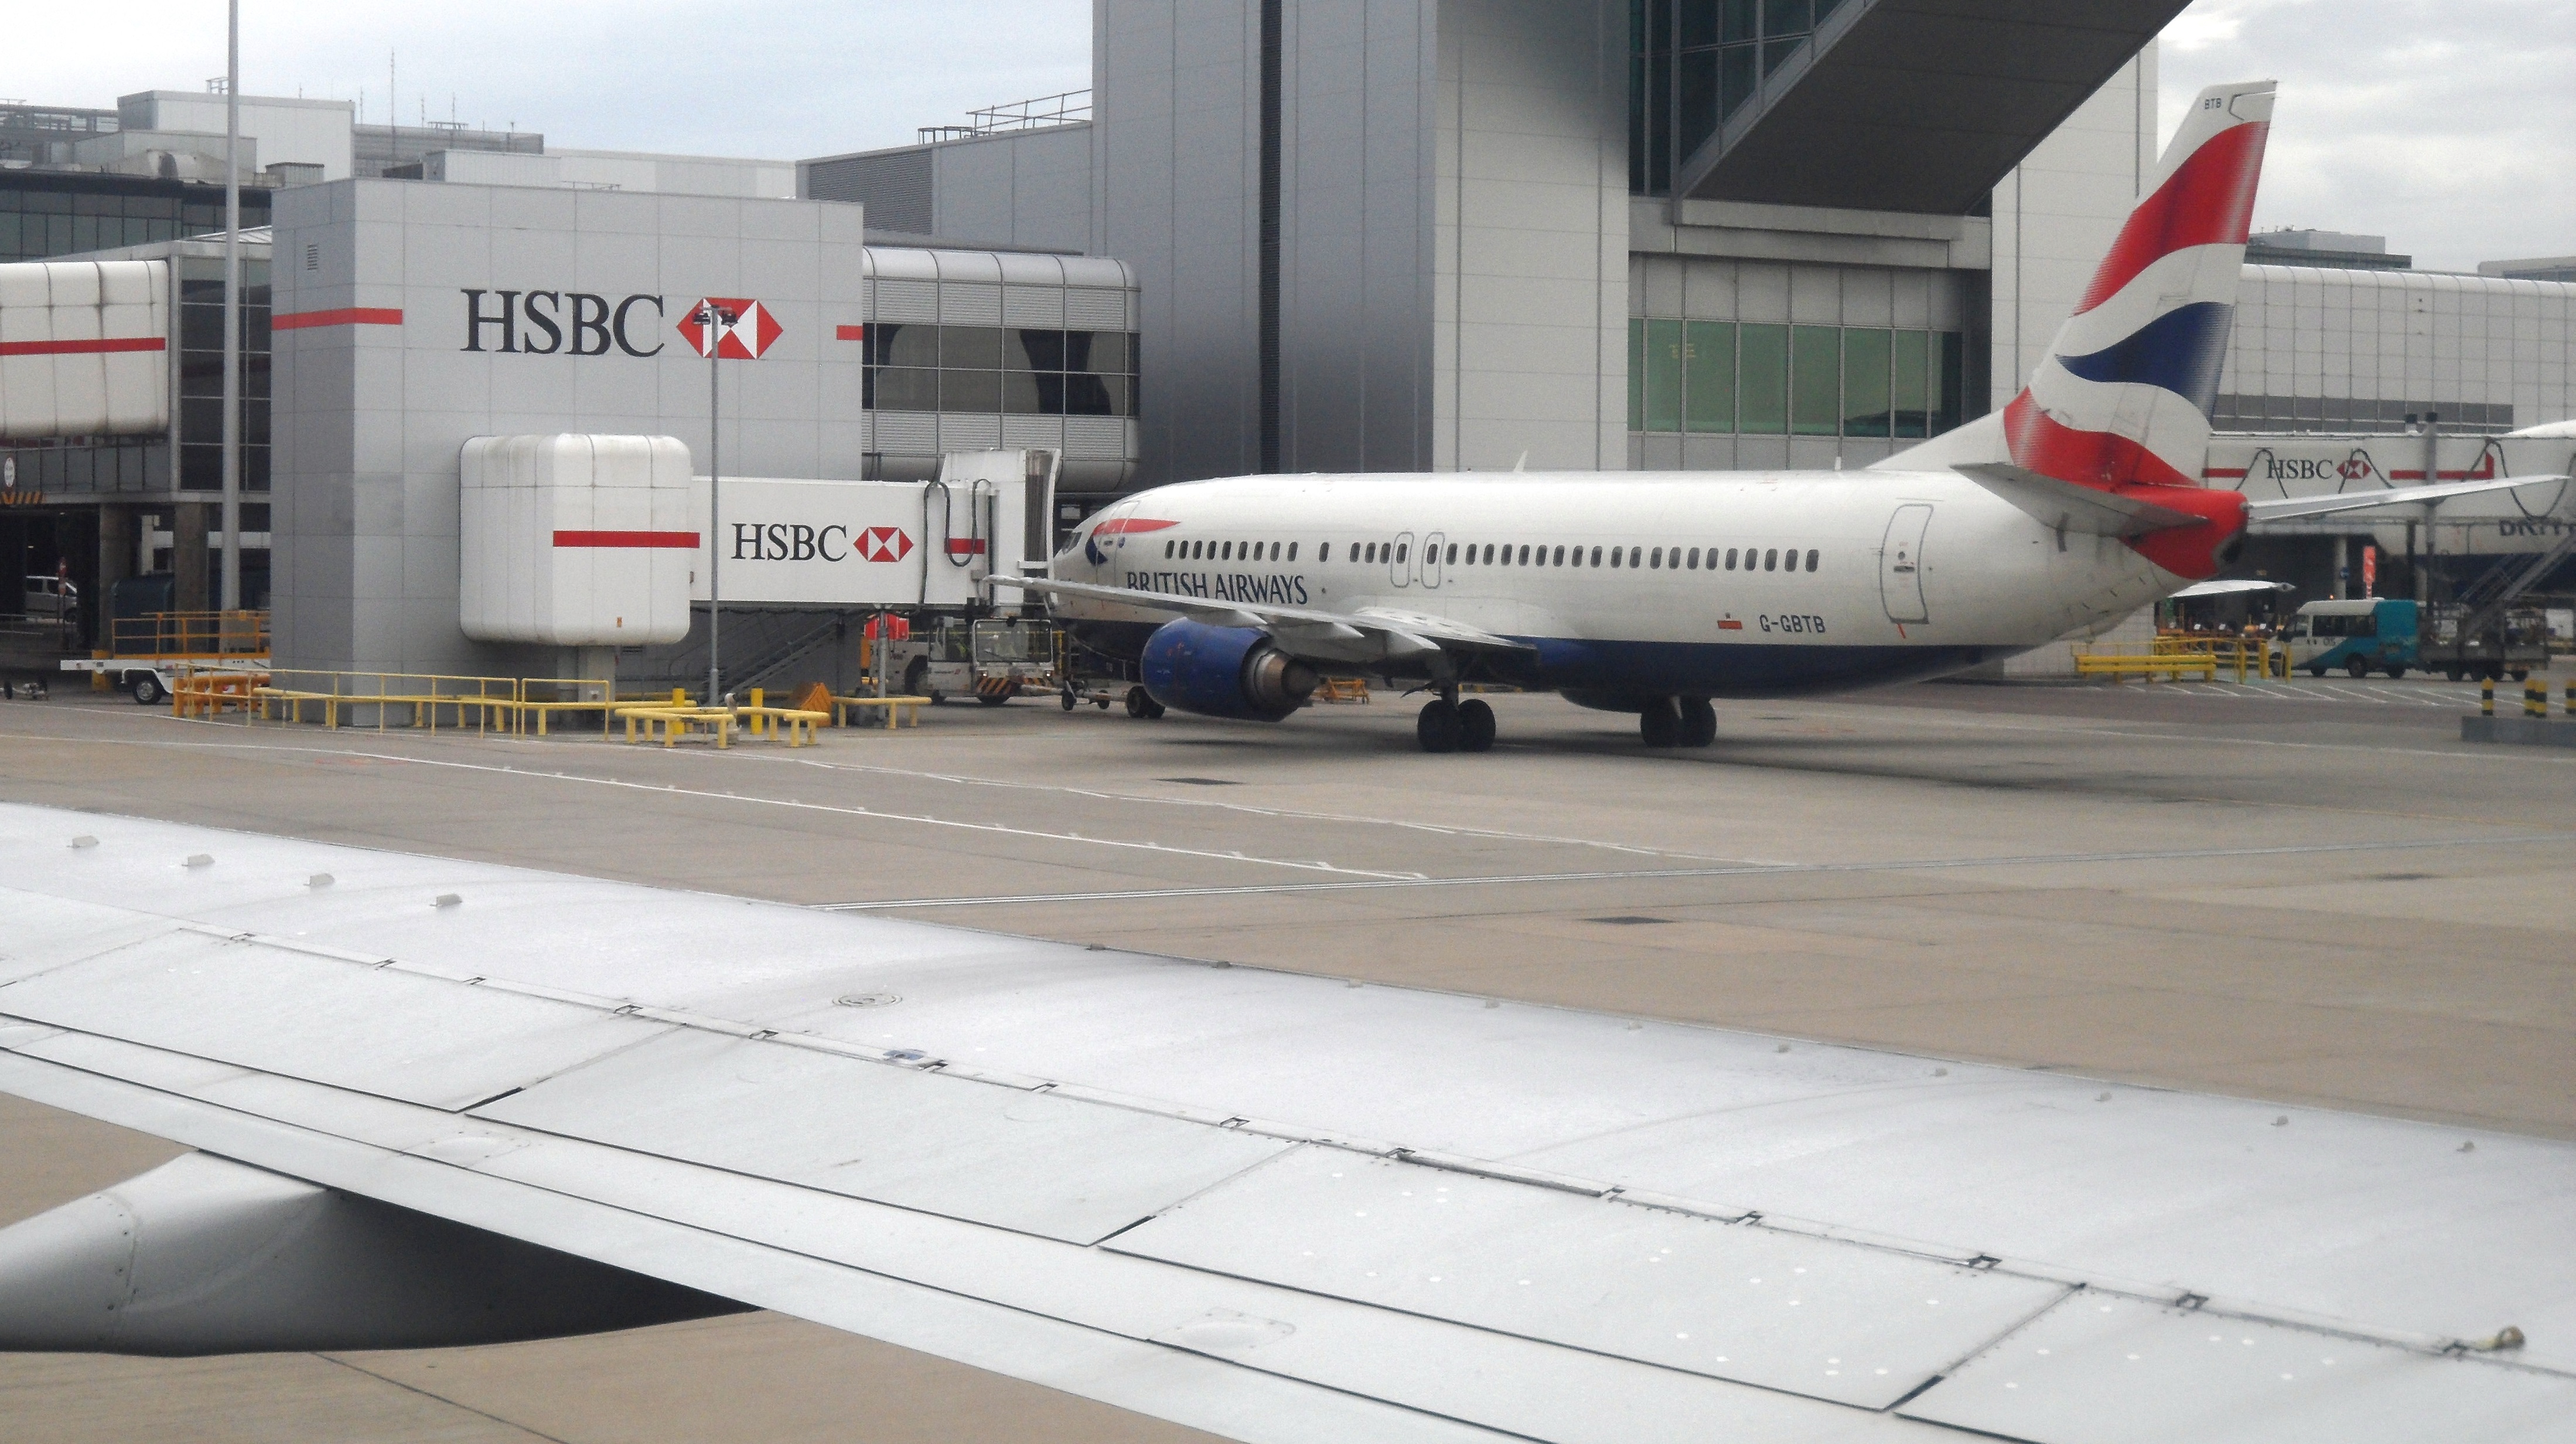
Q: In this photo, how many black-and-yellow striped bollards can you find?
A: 4